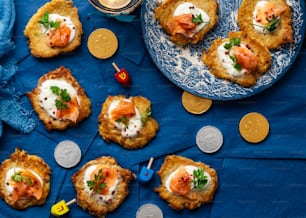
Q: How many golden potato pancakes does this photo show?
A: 9